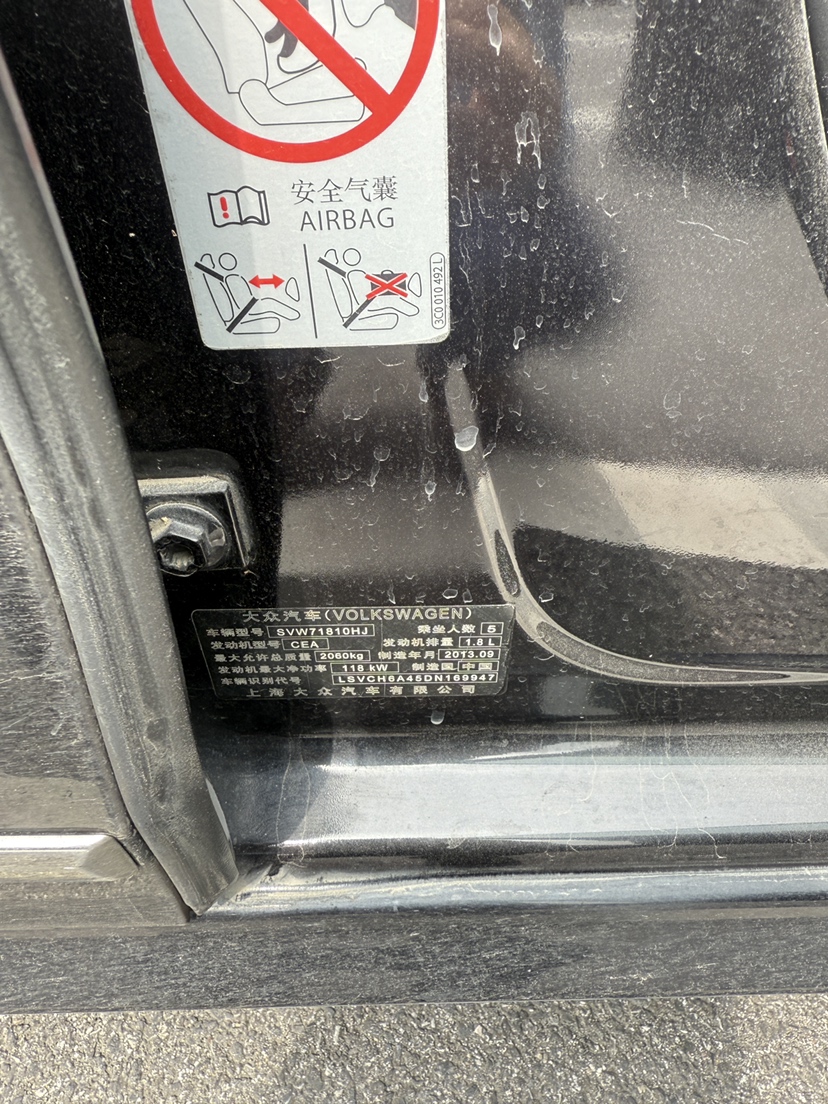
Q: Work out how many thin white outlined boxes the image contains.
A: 9